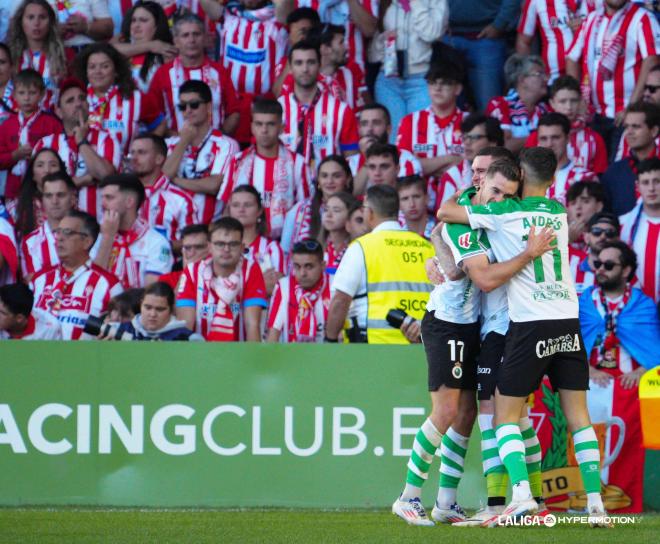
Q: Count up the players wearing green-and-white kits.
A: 3